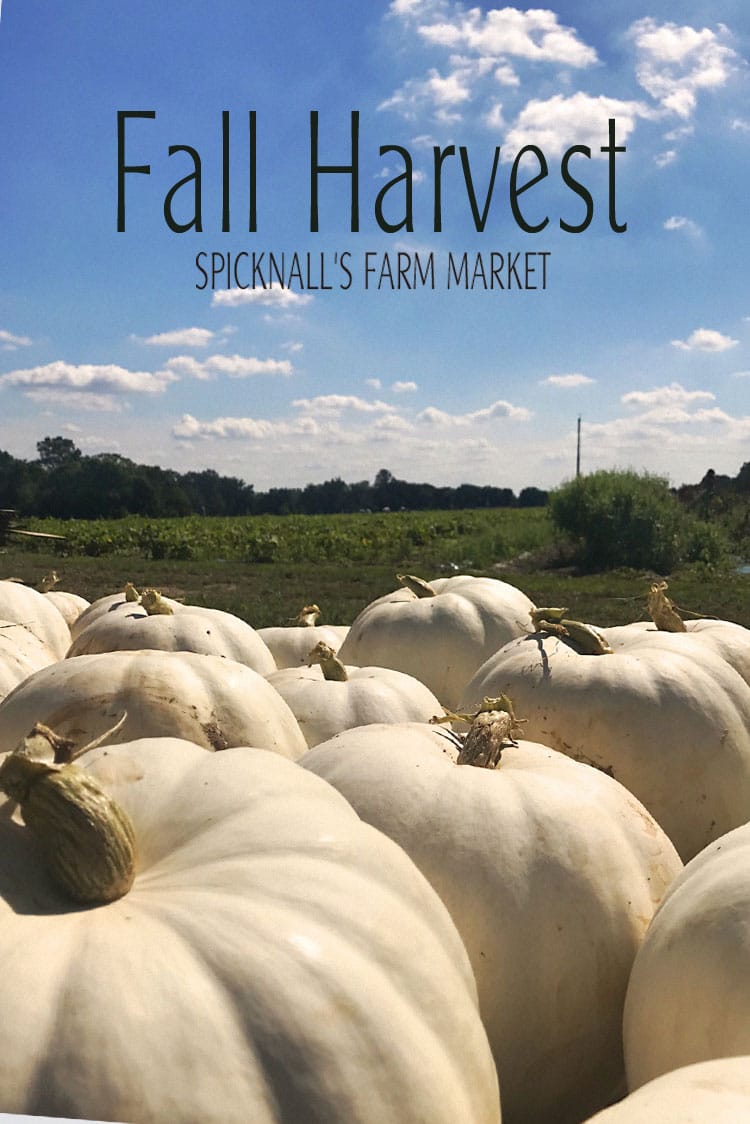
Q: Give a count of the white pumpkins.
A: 15